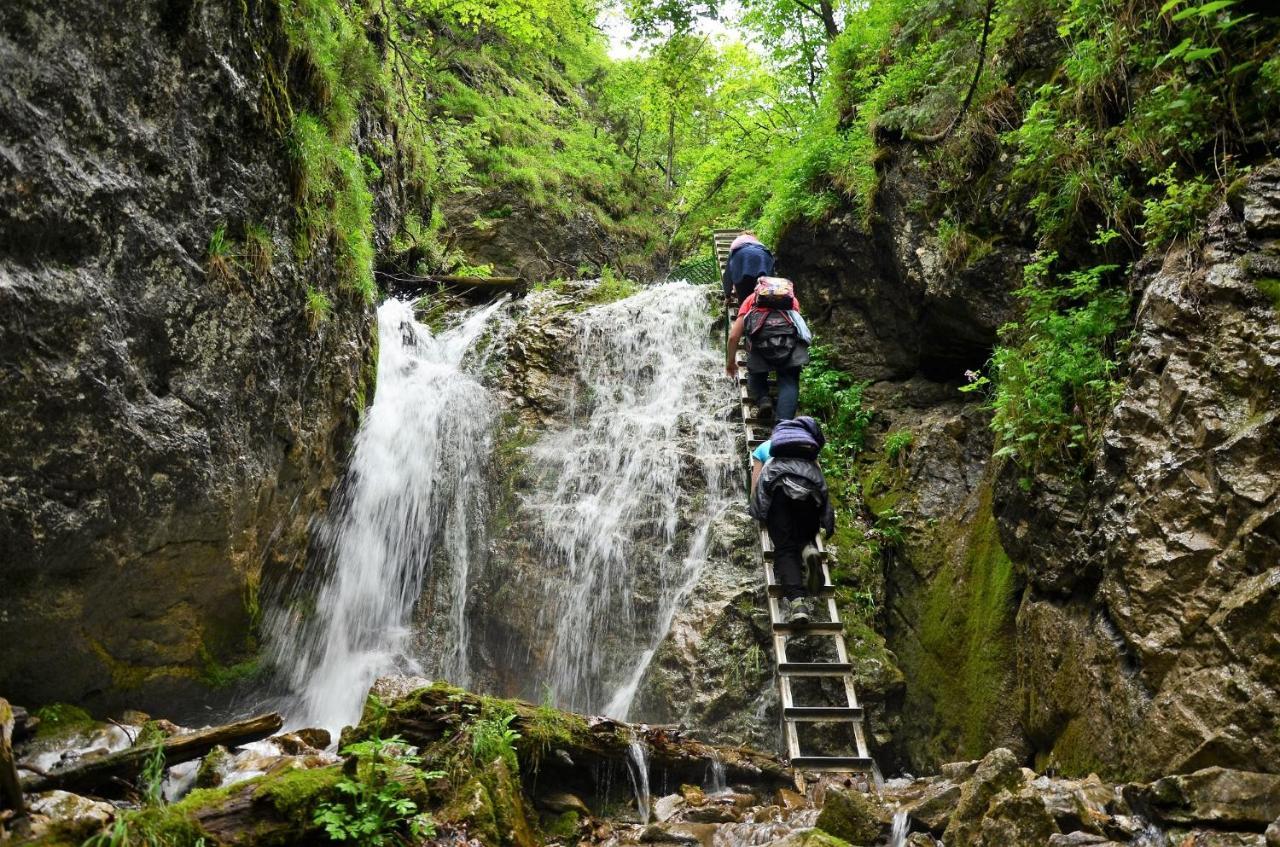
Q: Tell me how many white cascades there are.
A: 2